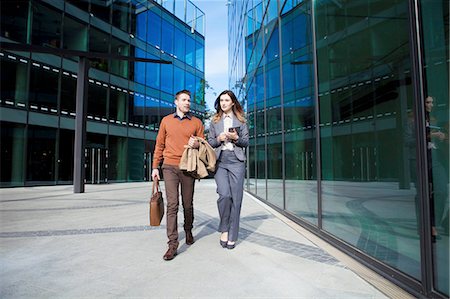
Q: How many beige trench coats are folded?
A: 1